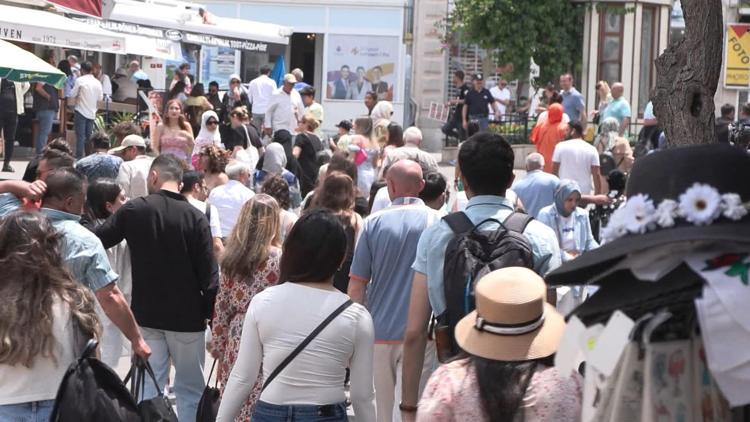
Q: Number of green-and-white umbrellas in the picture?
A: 1